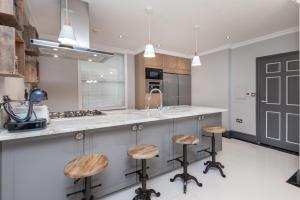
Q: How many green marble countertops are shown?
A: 0